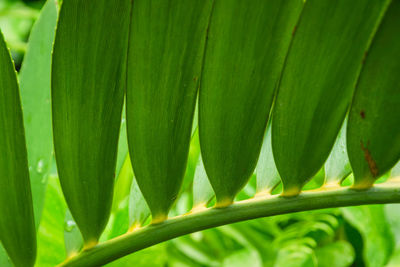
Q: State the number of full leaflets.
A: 4